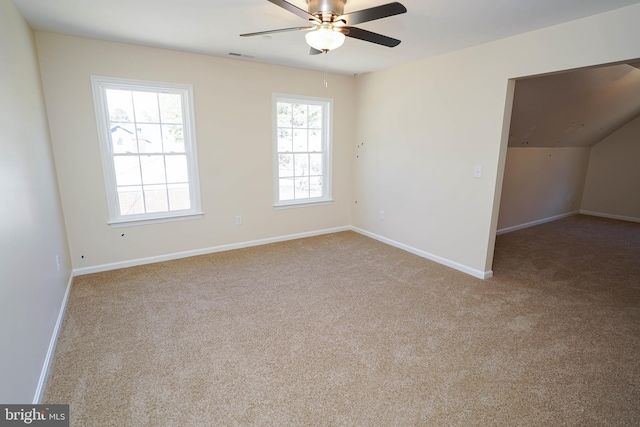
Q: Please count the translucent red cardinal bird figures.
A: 0